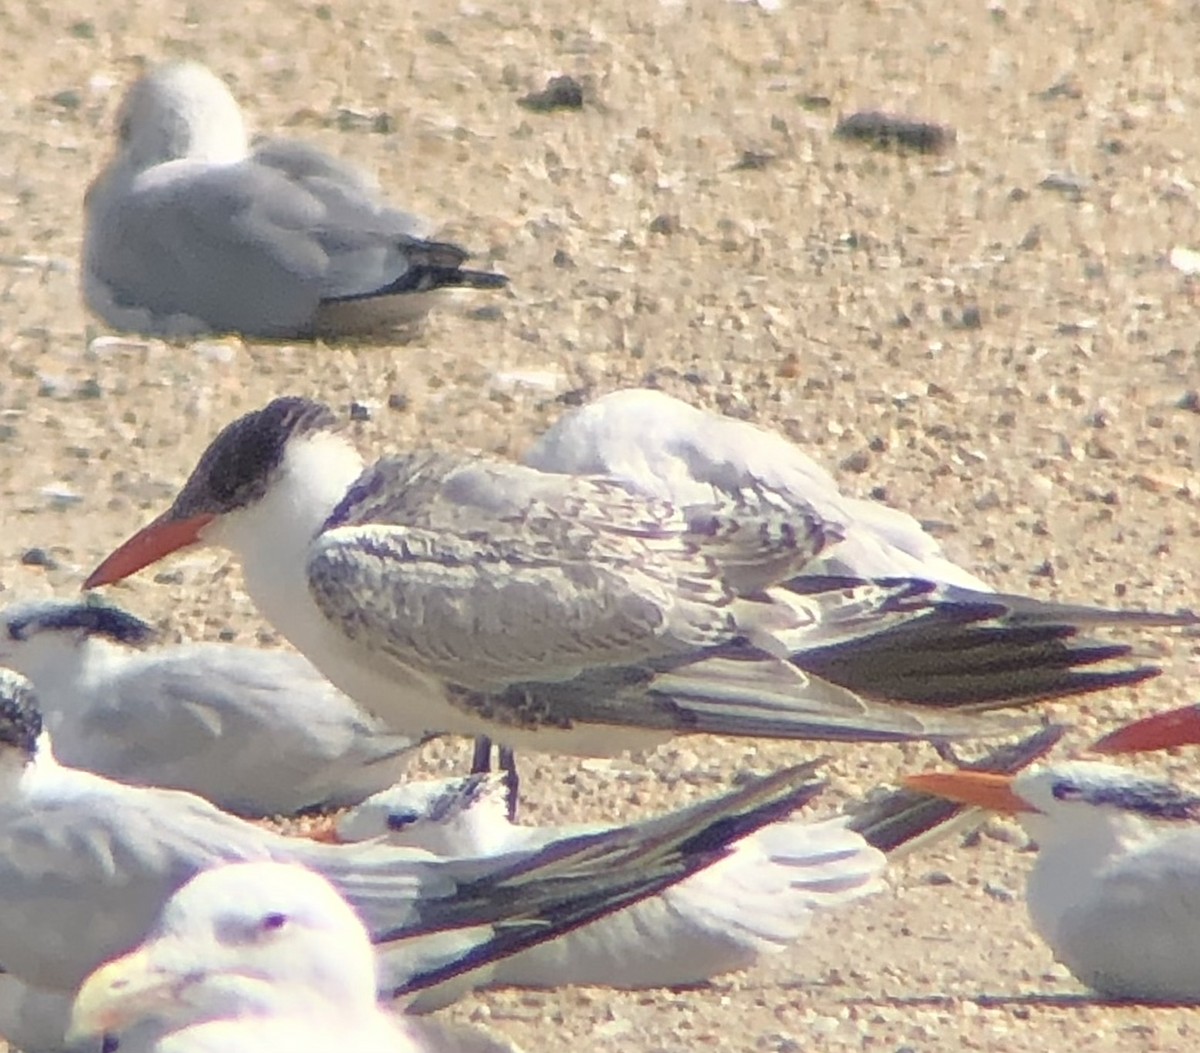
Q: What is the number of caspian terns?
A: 2